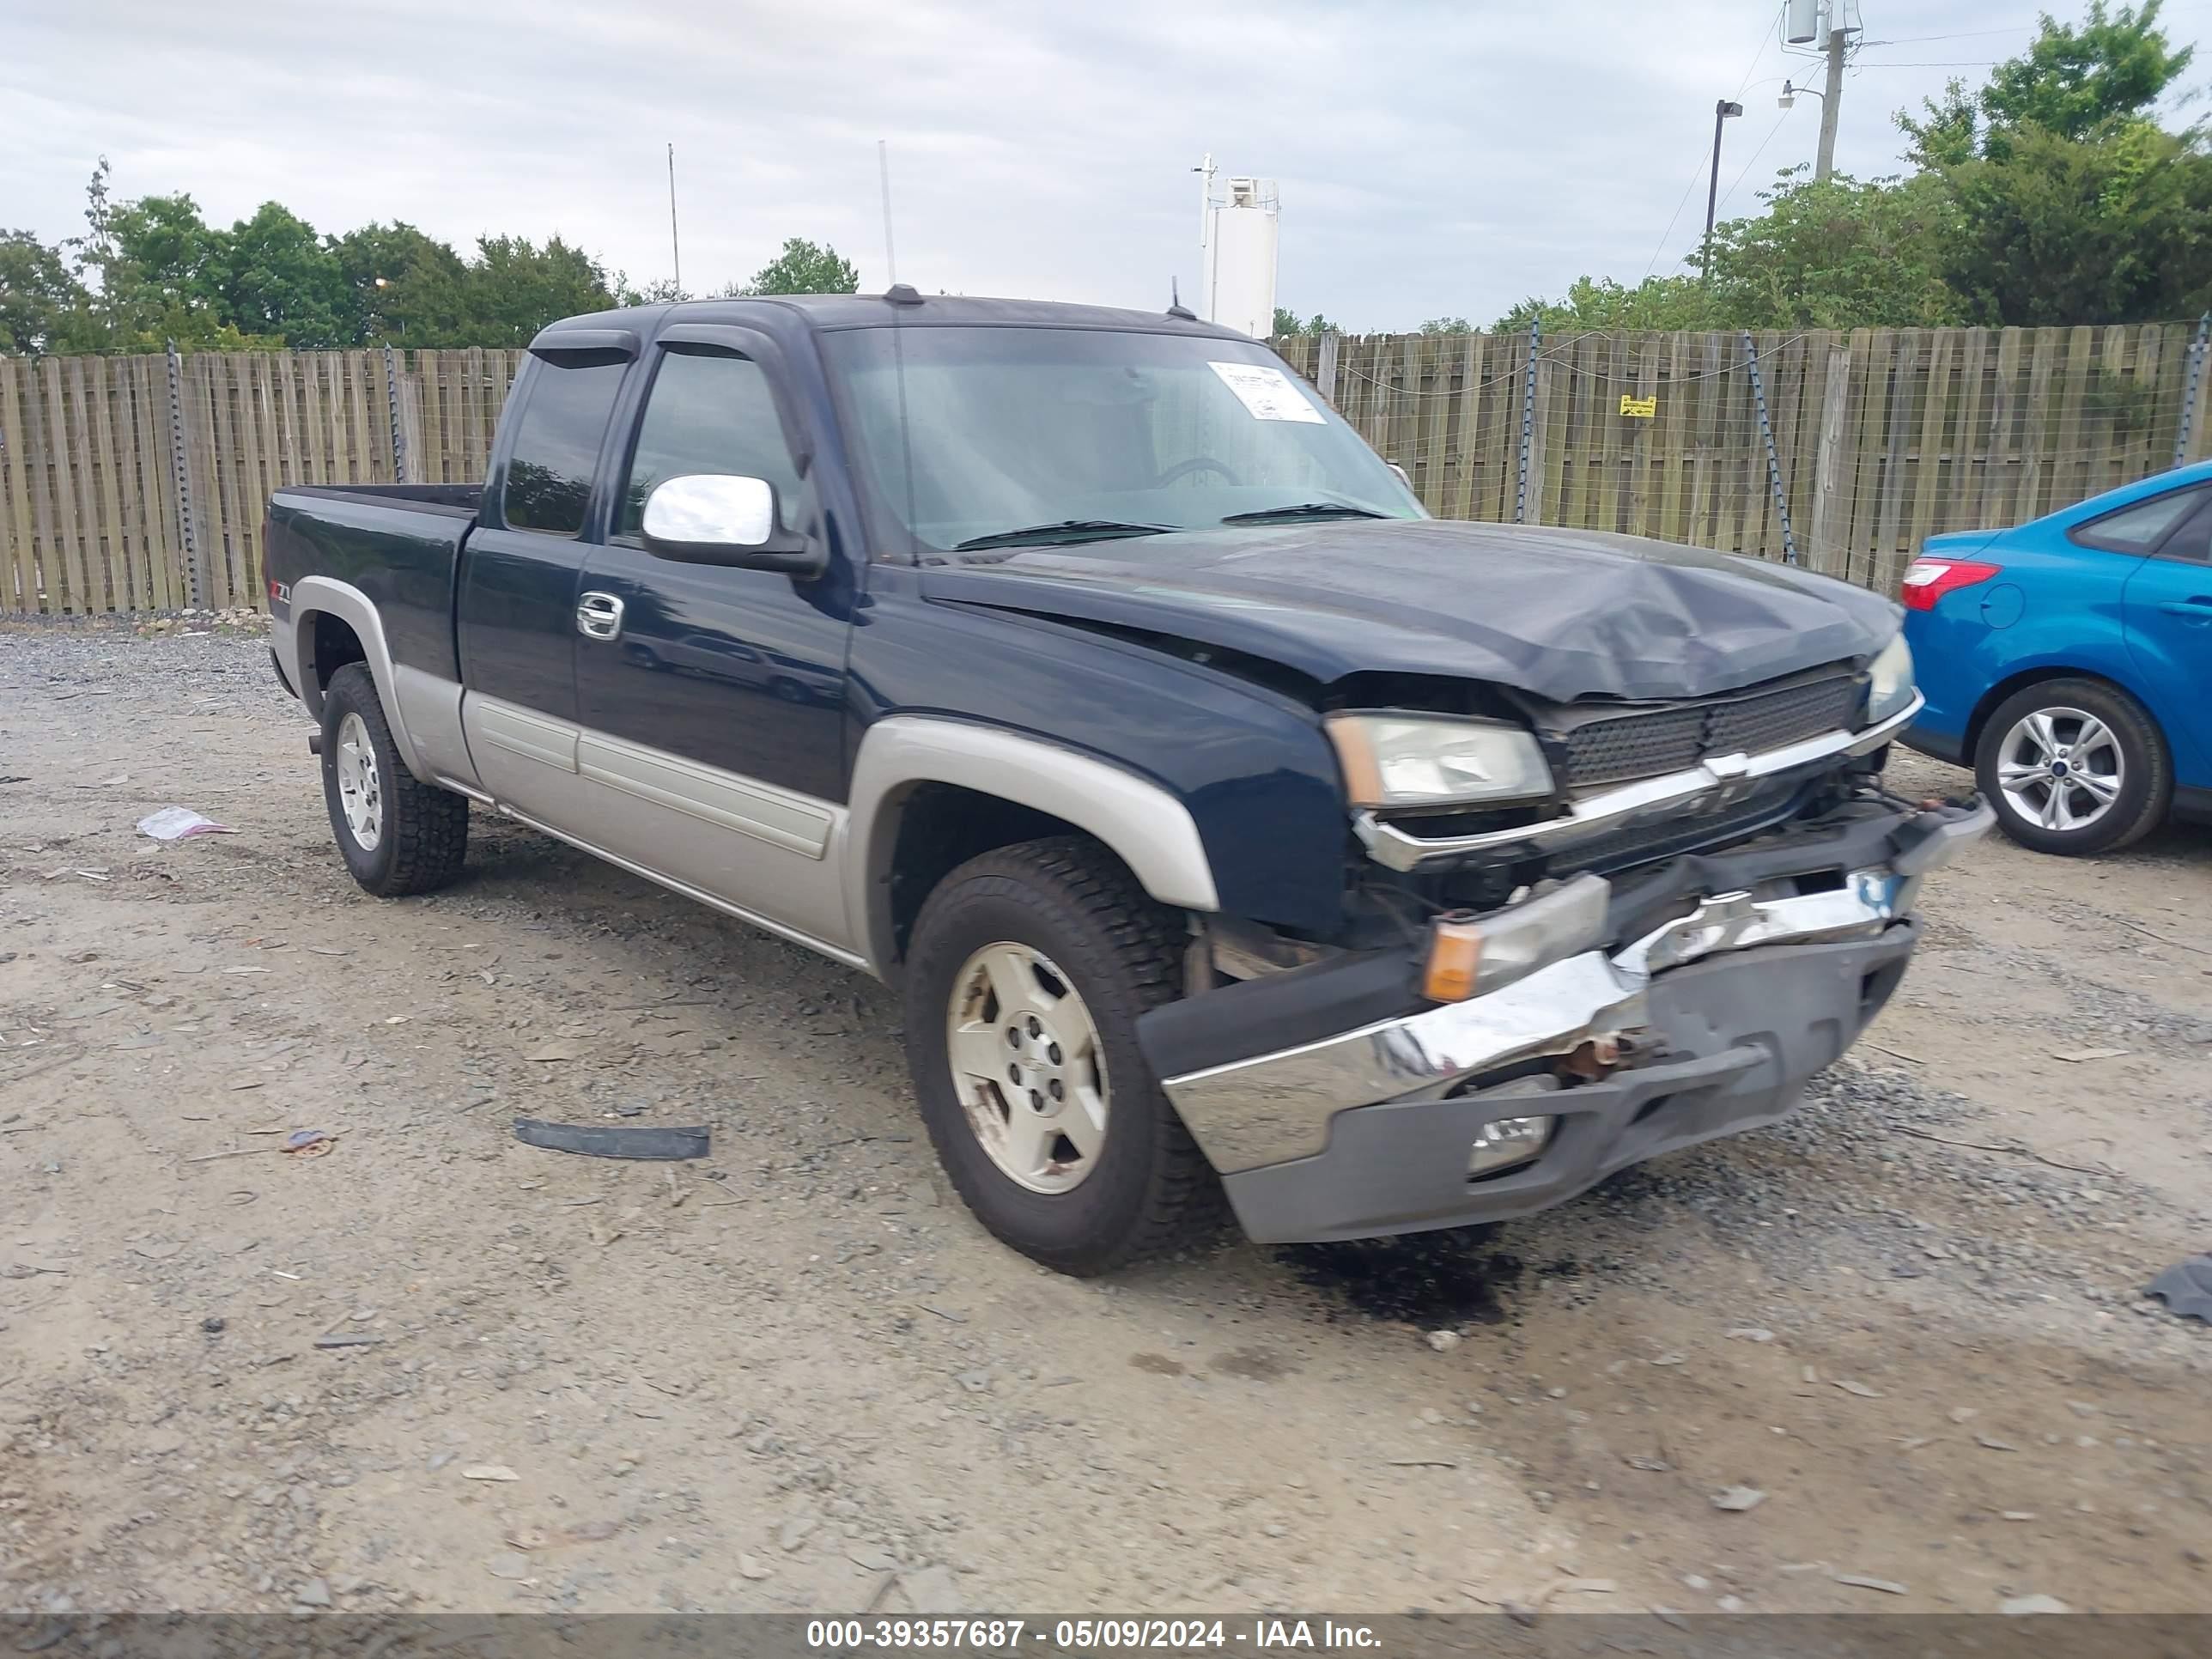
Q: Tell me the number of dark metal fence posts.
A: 5